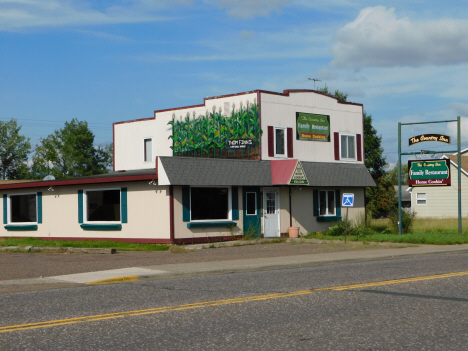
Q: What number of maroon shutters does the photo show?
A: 4